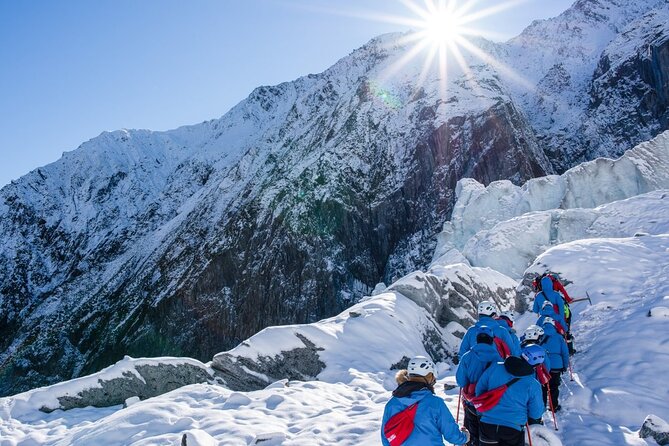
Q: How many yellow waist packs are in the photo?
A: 0